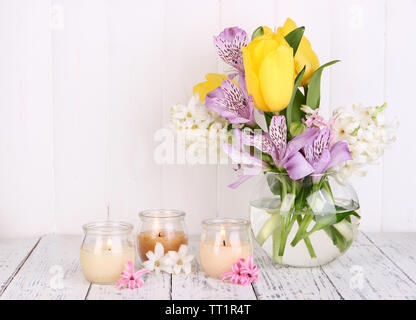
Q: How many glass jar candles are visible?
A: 3